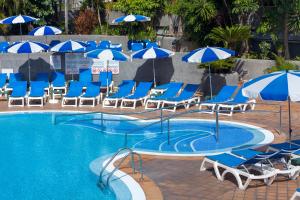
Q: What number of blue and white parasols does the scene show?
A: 9